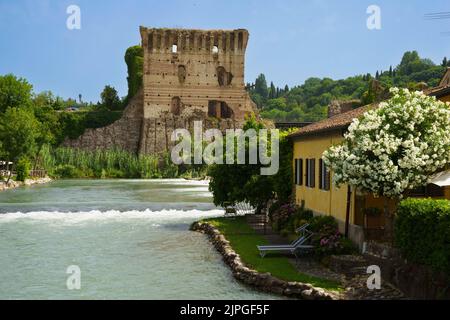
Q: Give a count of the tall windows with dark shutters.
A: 3